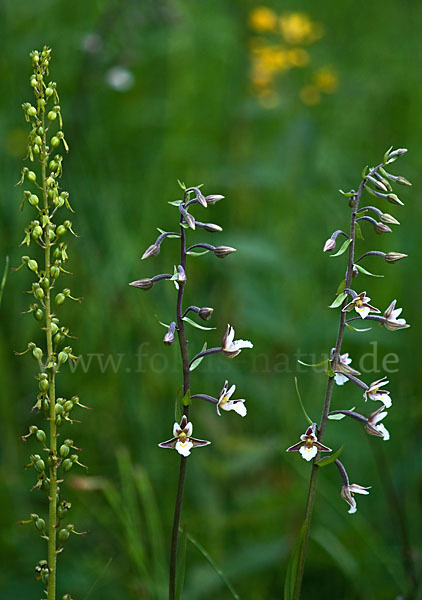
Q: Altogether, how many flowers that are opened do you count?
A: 10